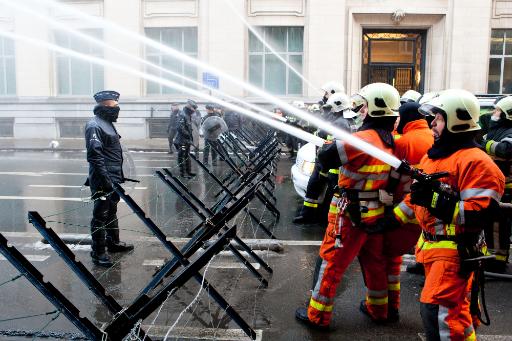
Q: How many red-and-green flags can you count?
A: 0